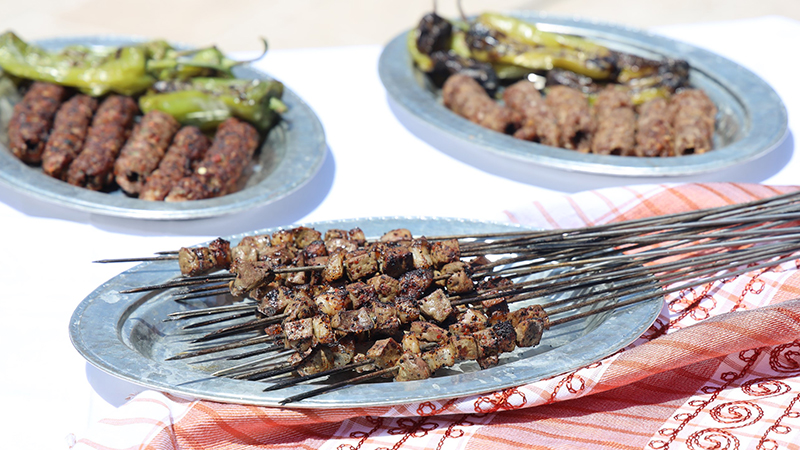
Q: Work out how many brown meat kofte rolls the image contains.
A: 12